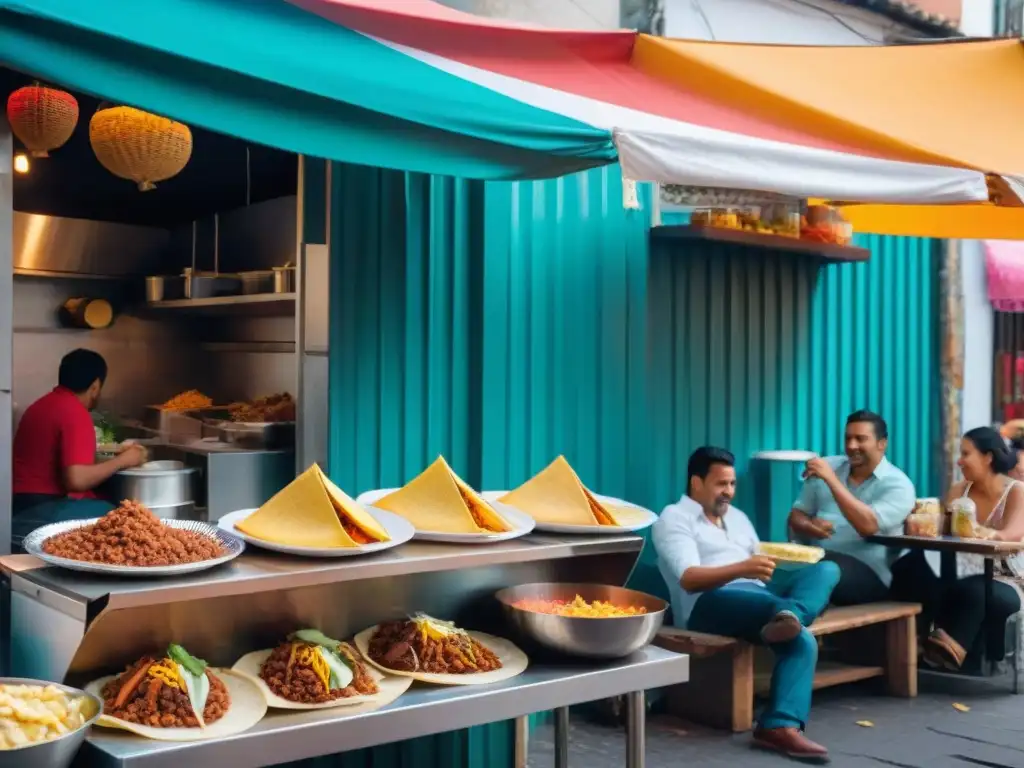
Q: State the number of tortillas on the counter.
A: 6